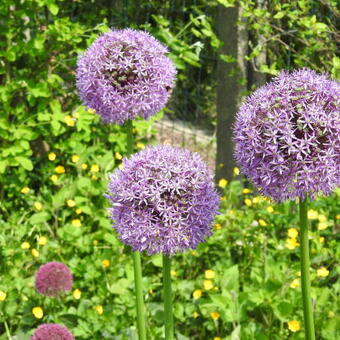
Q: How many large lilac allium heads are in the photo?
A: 3